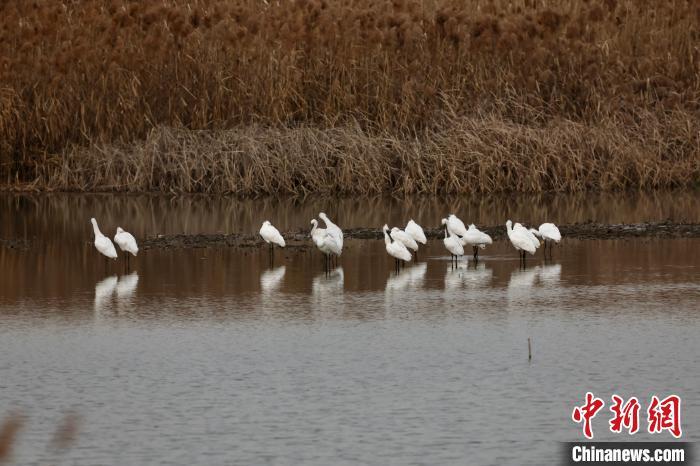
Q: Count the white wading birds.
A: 14